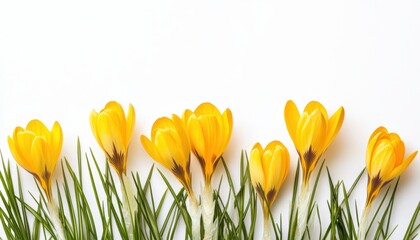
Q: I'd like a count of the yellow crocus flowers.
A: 7